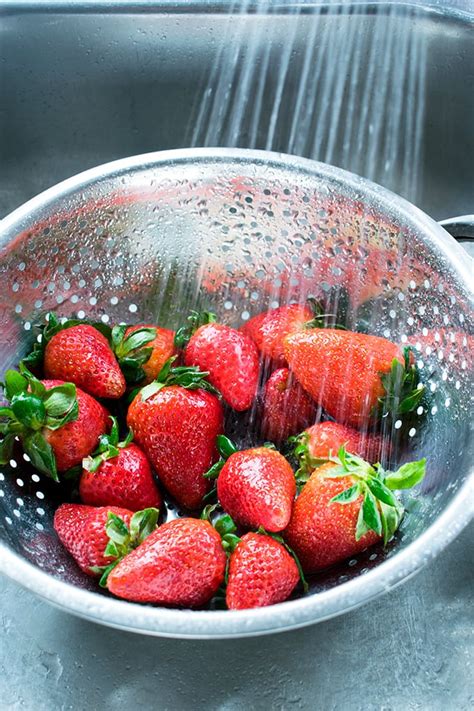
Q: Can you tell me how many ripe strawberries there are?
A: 15